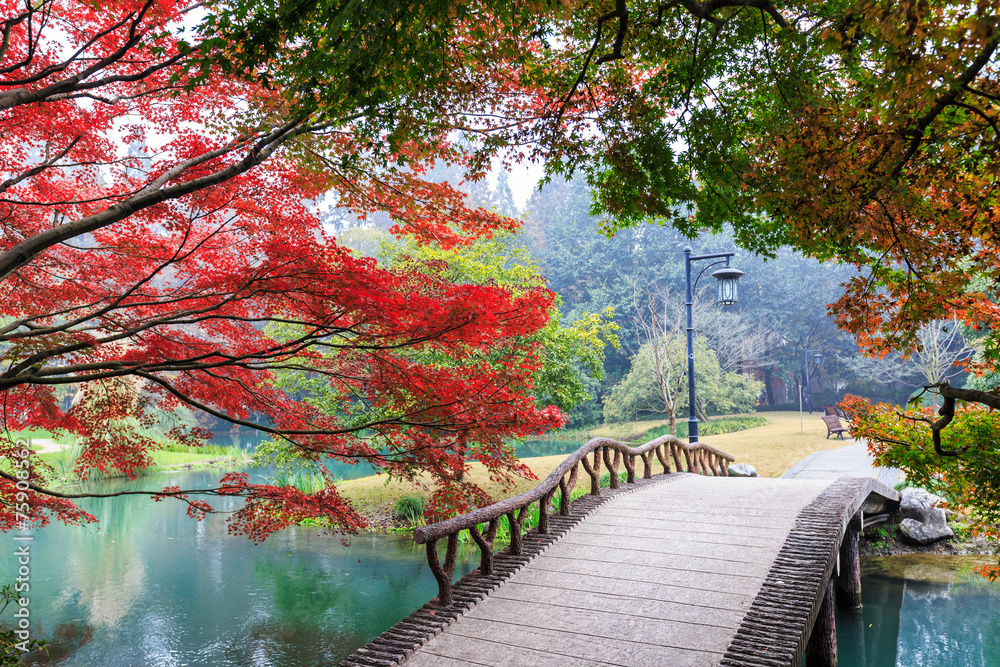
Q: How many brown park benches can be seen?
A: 2